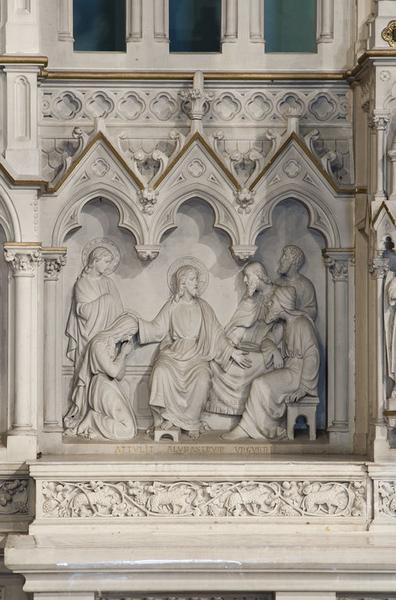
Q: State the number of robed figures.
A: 6